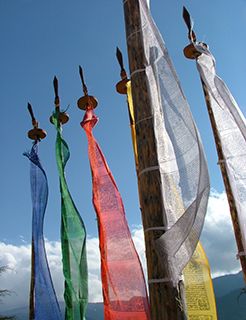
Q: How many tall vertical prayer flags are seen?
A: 6